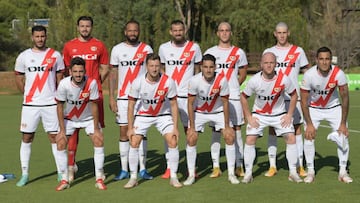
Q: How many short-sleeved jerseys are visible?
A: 11